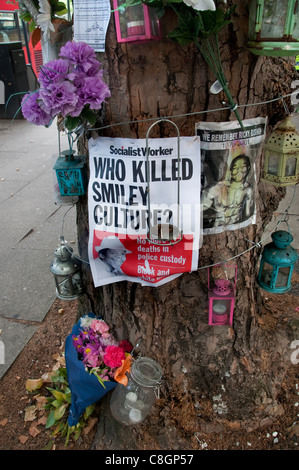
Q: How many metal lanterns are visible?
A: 7